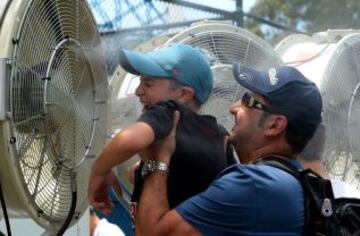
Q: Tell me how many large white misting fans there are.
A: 3